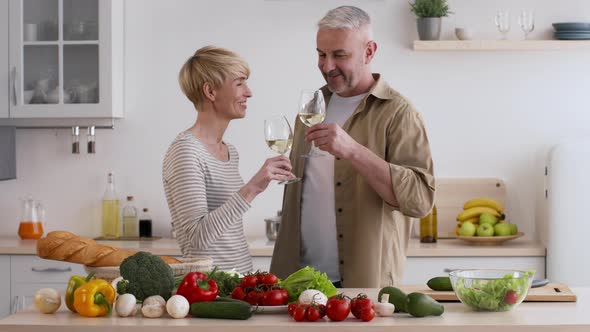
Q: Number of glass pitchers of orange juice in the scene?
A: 1